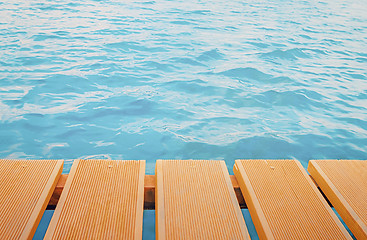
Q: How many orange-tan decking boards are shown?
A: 5